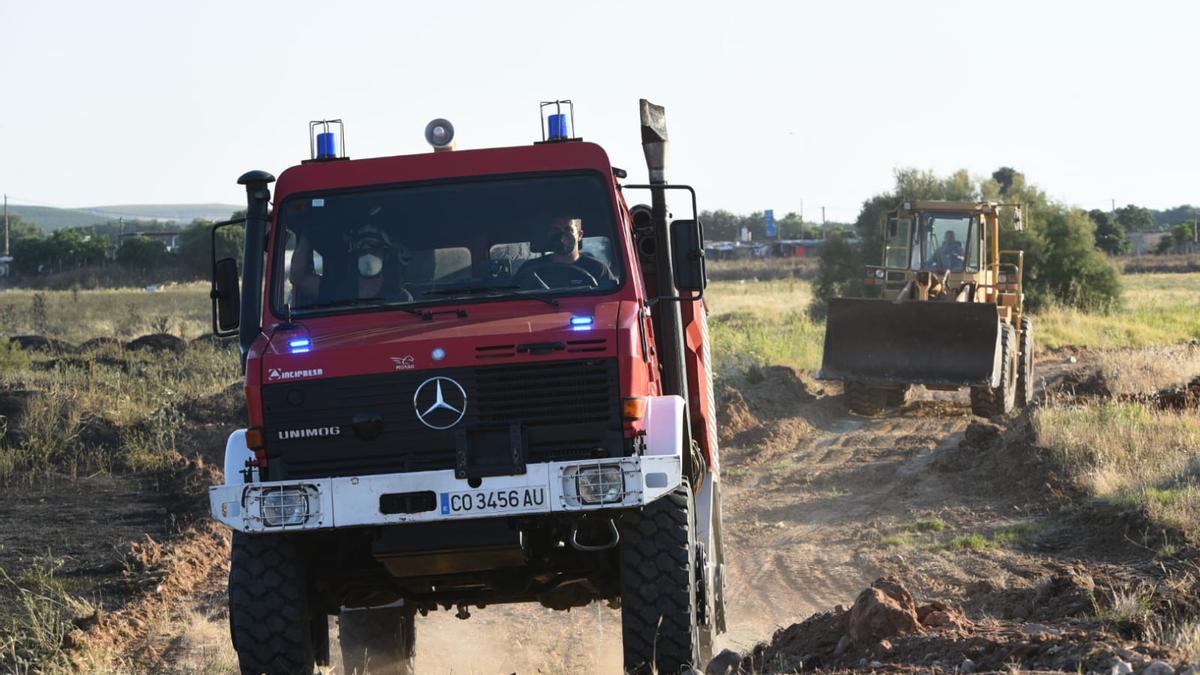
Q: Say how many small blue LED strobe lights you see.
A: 2